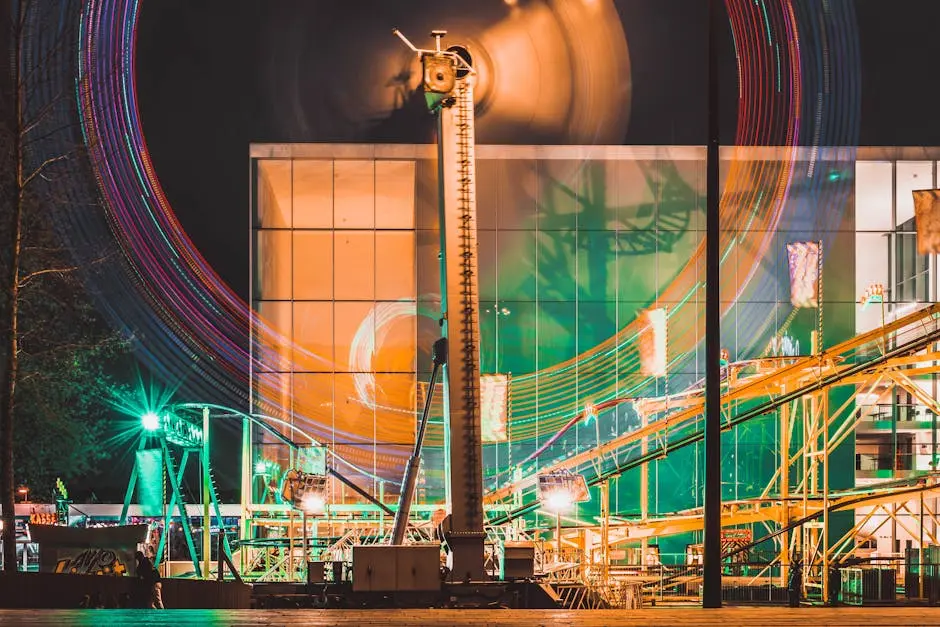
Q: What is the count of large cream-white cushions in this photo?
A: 0